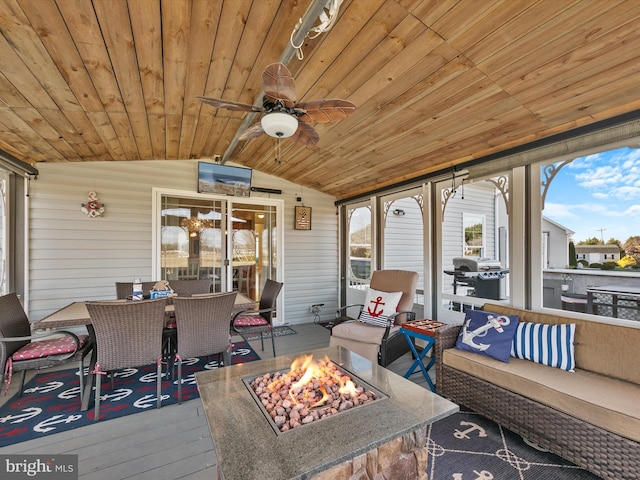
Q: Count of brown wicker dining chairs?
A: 6